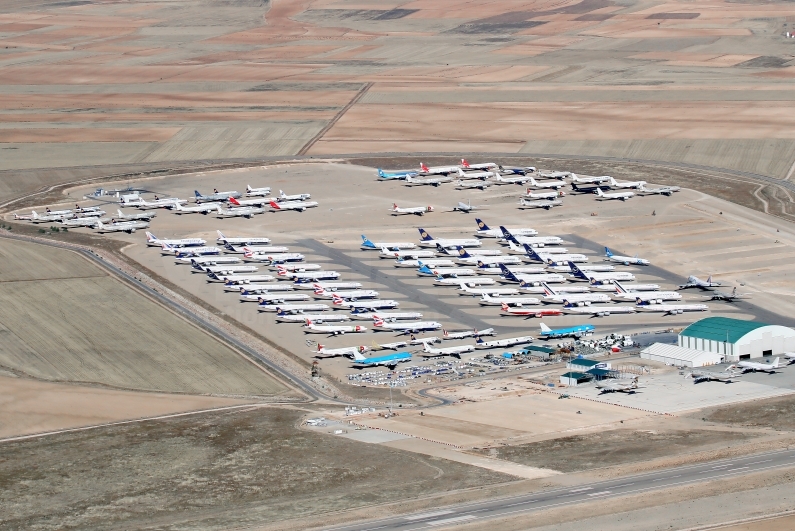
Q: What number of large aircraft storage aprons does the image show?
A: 1